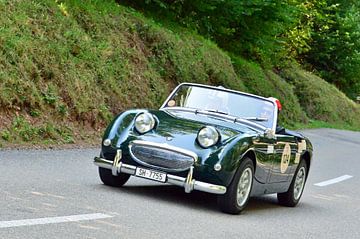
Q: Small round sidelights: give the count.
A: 2